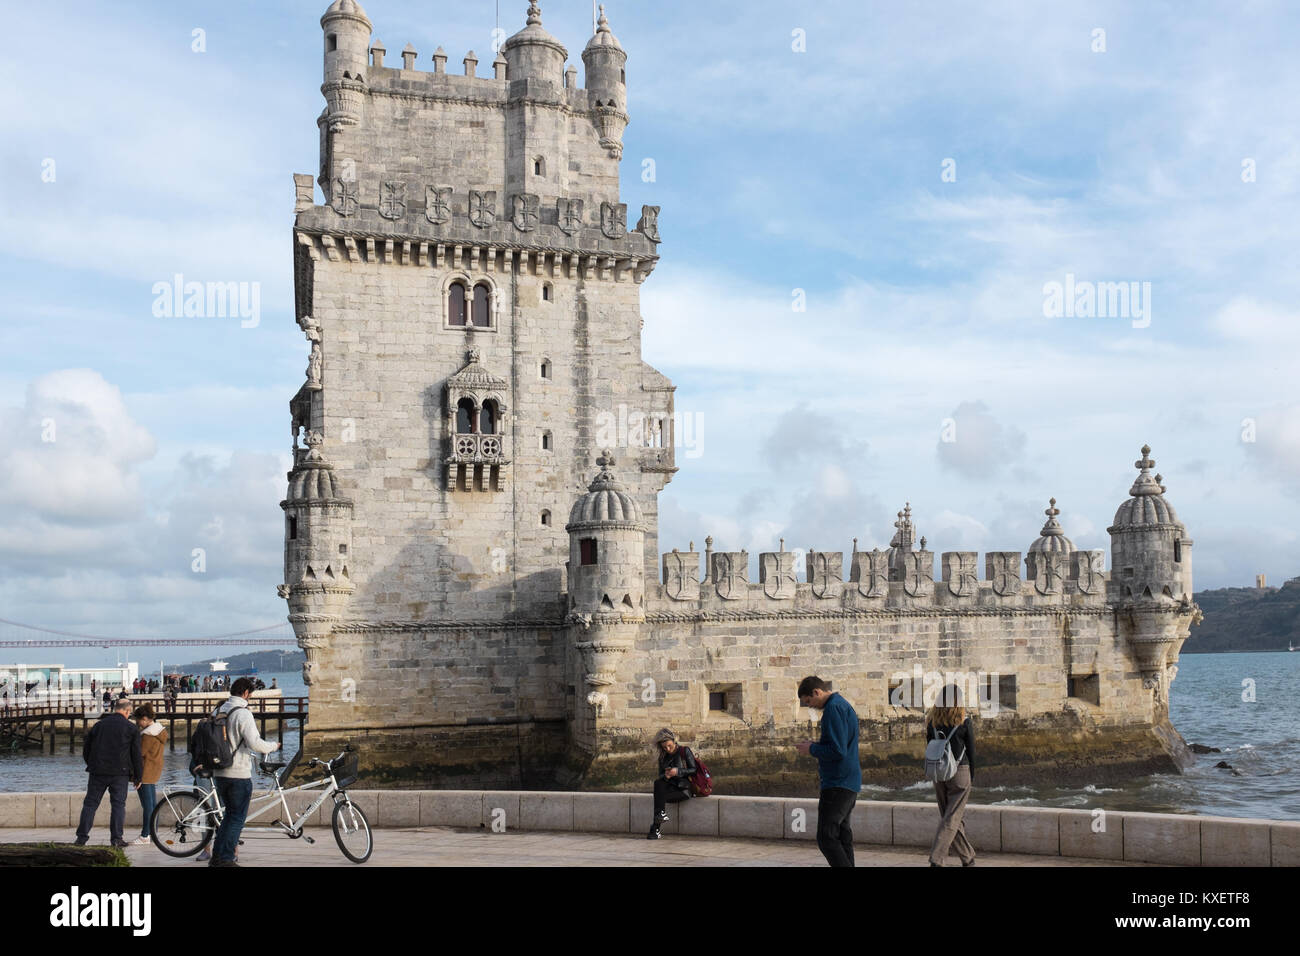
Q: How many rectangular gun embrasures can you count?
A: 5